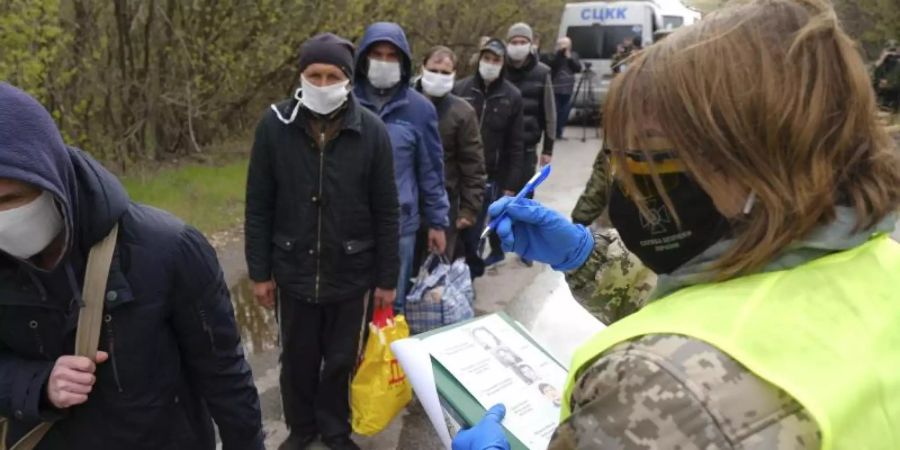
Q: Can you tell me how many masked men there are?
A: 6